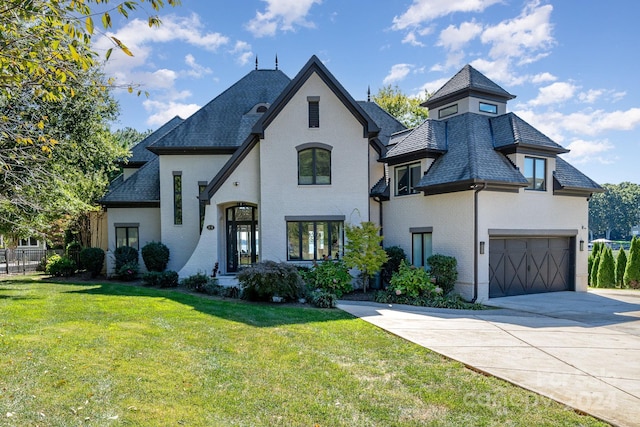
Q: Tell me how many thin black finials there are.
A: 3